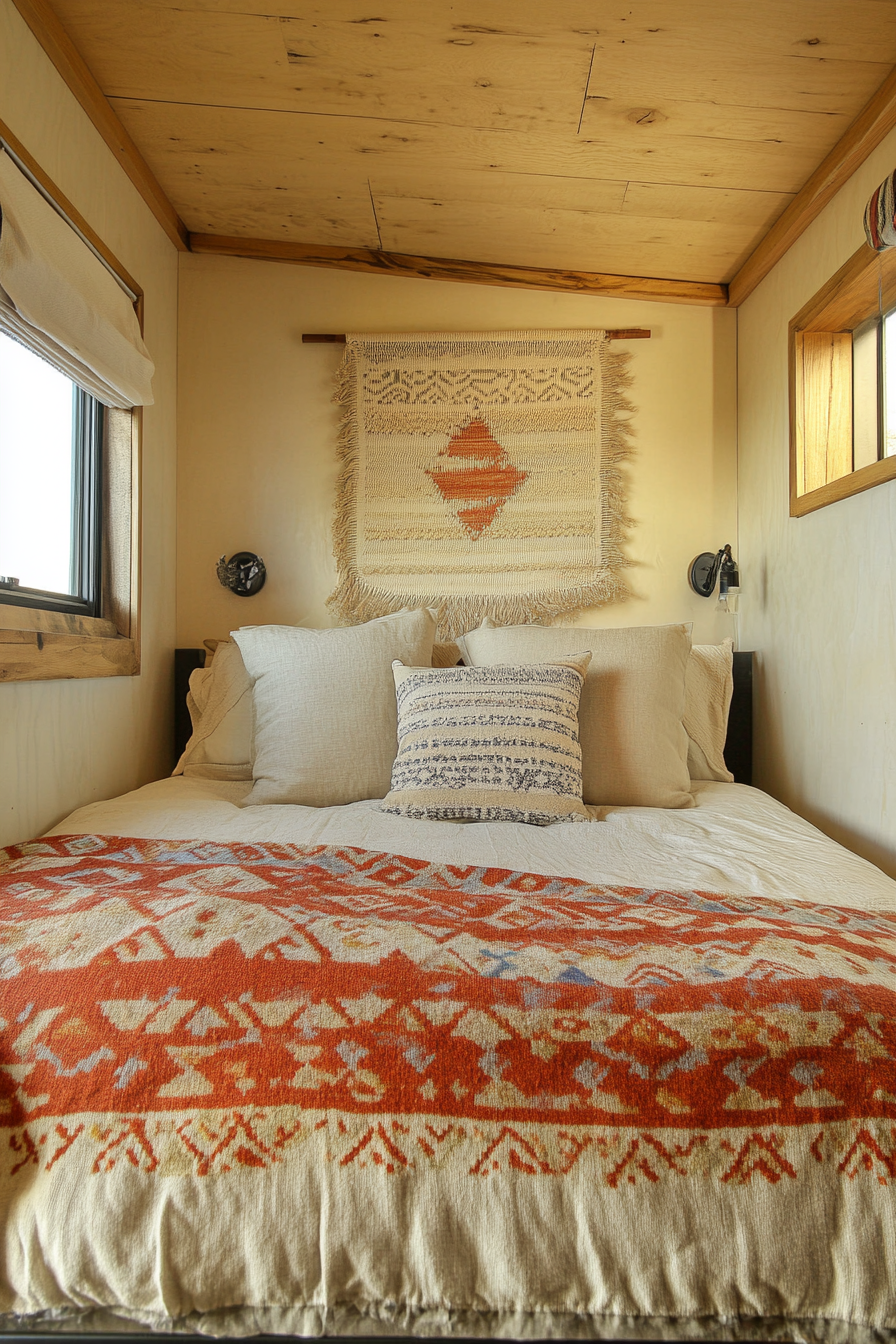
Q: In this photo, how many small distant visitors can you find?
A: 0